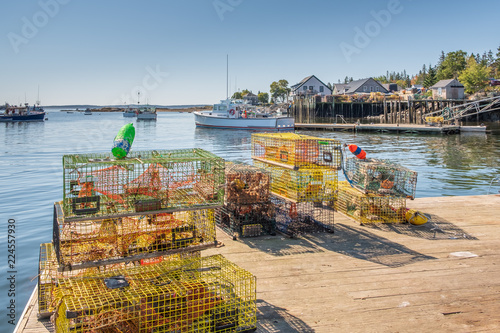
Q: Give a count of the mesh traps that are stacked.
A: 11